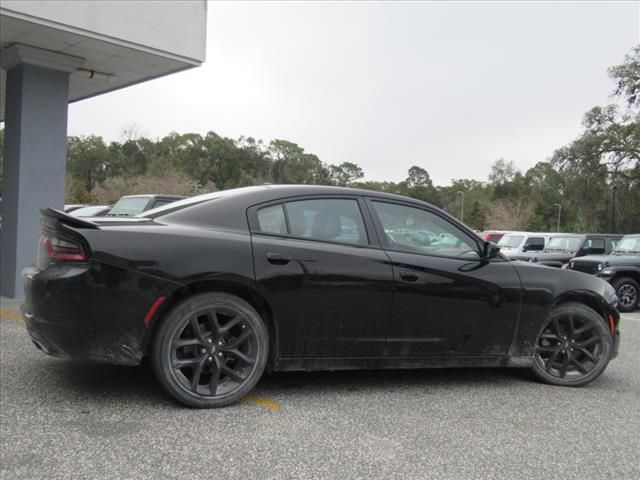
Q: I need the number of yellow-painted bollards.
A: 0